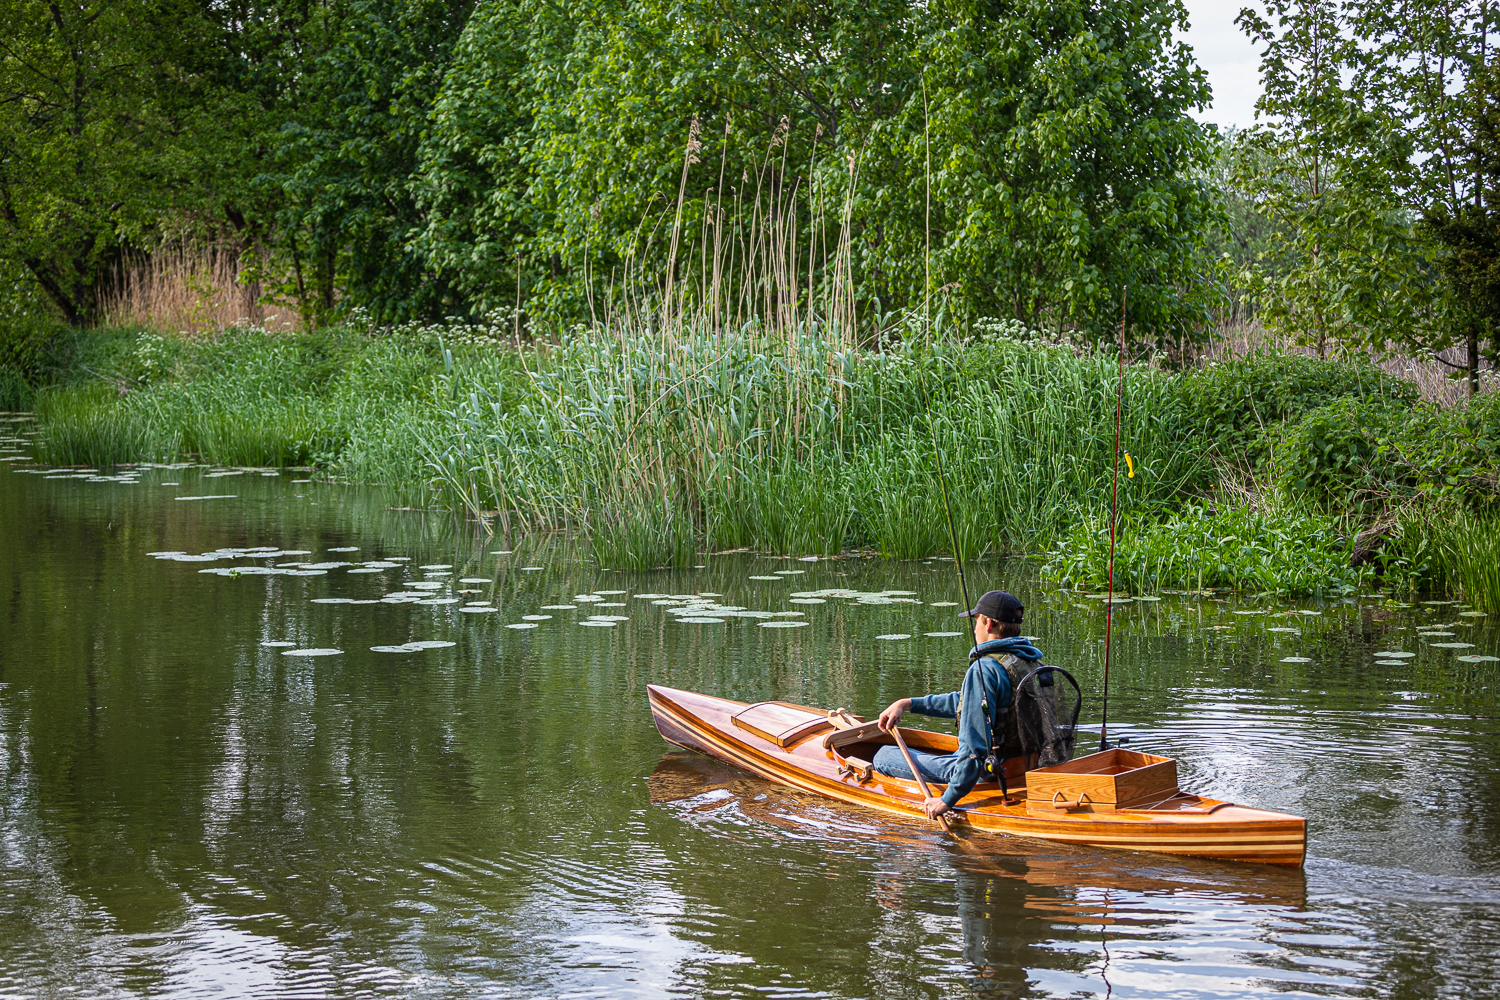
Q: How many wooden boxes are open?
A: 1